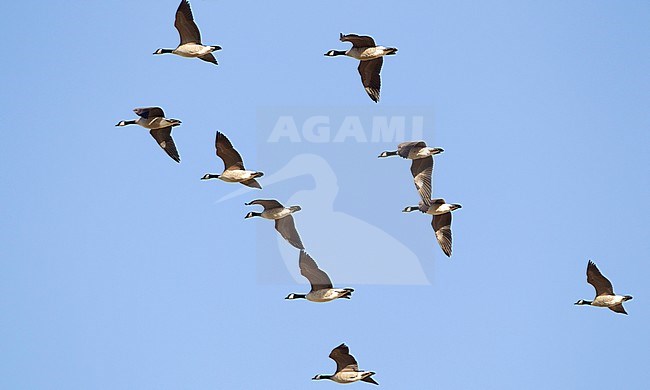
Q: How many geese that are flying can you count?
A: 10